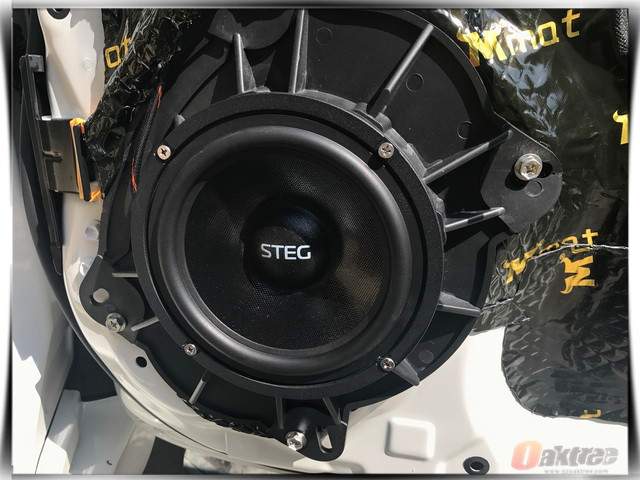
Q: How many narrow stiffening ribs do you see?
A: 12